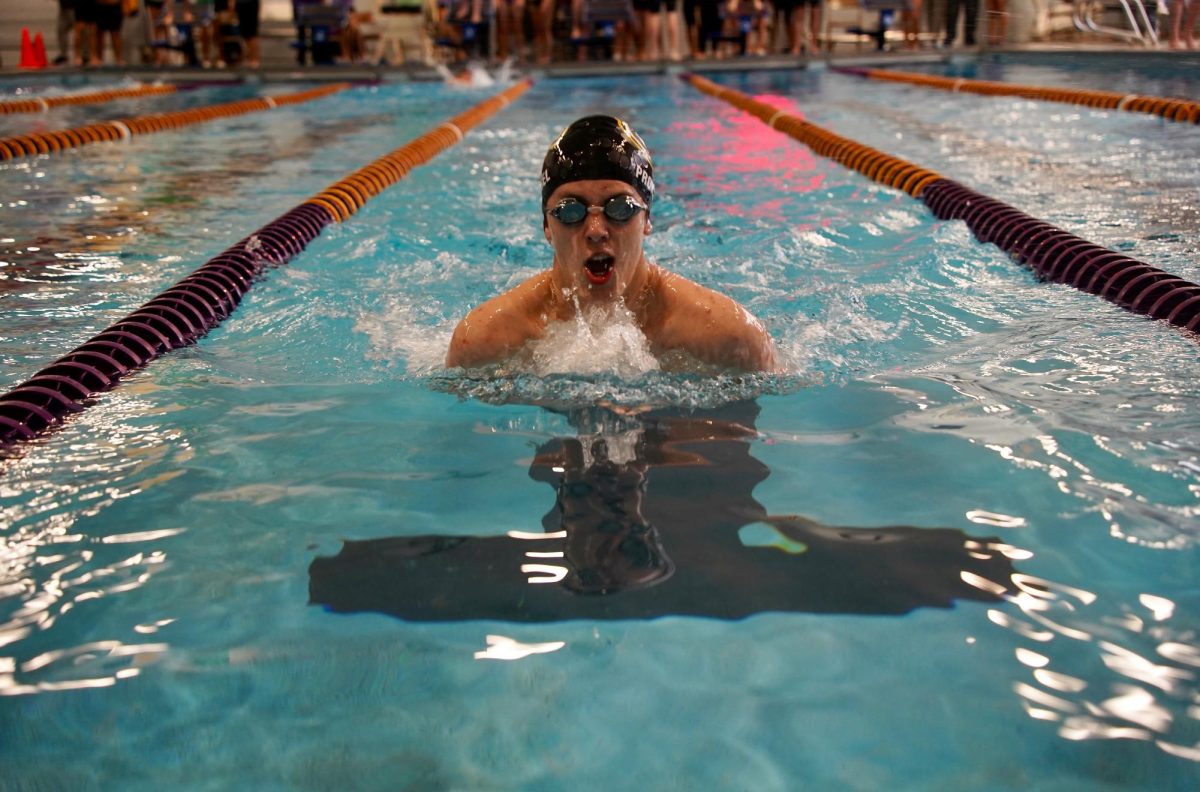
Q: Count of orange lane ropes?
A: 5